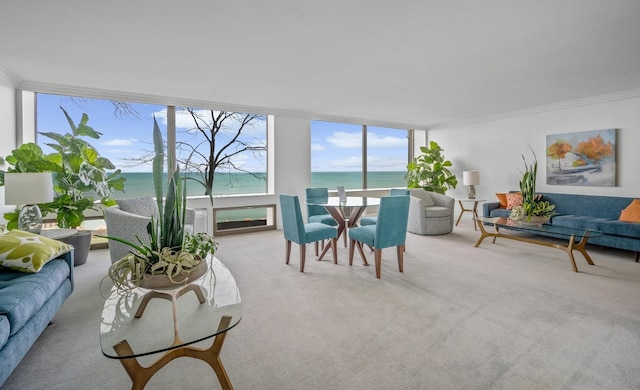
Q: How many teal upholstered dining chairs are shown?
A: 4